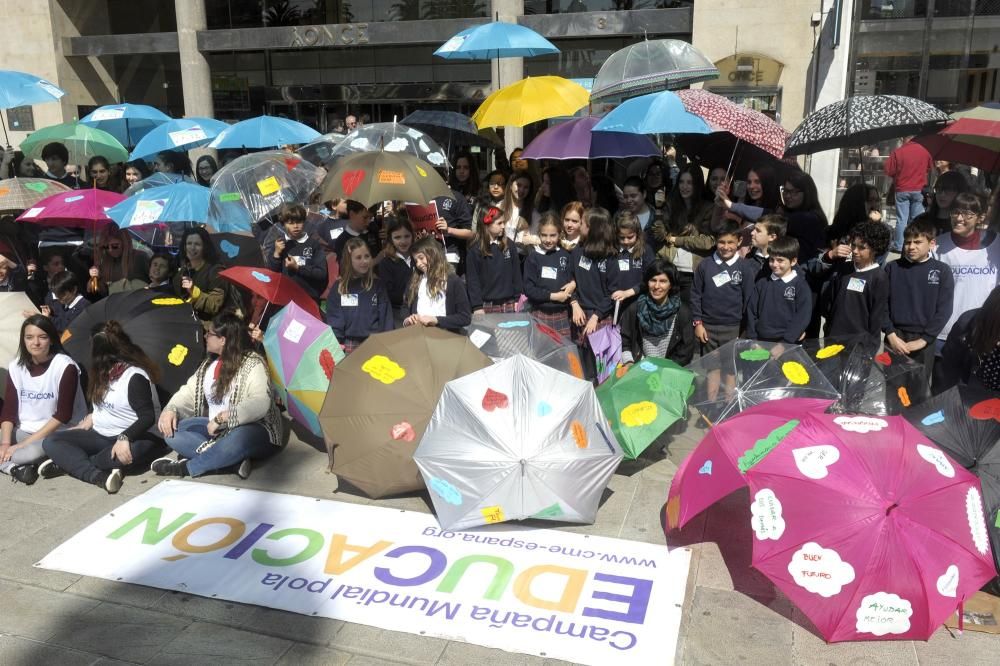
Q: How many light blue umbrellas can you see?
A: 7